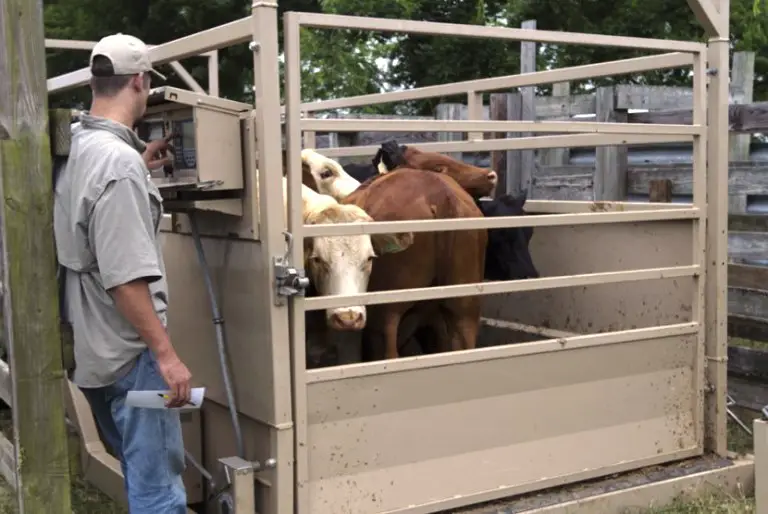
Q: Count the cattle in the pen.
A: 5